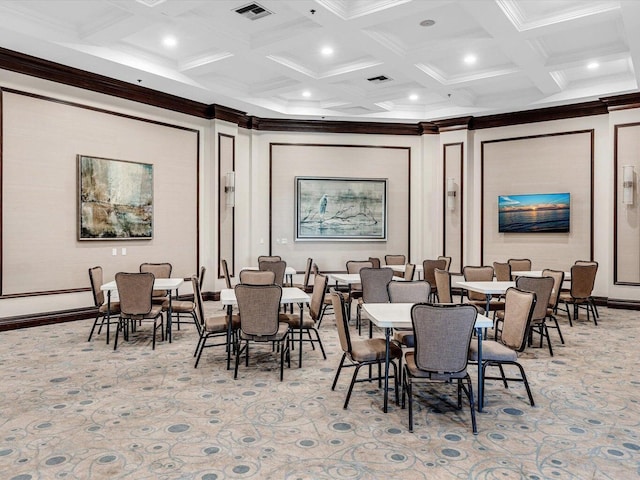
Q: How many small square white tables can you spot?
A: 8